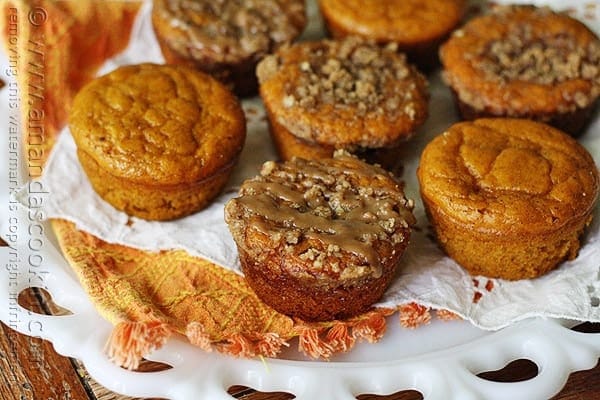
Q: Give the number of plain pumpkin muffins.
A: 3